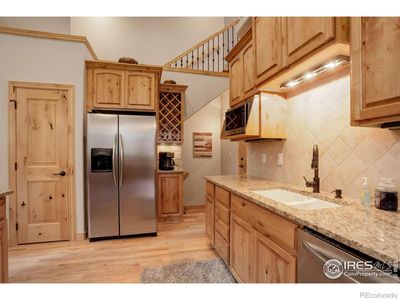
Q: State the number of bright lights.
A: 3